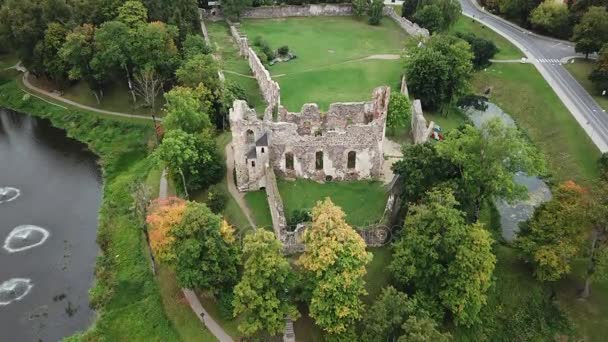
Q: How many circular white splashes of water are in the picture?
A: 3